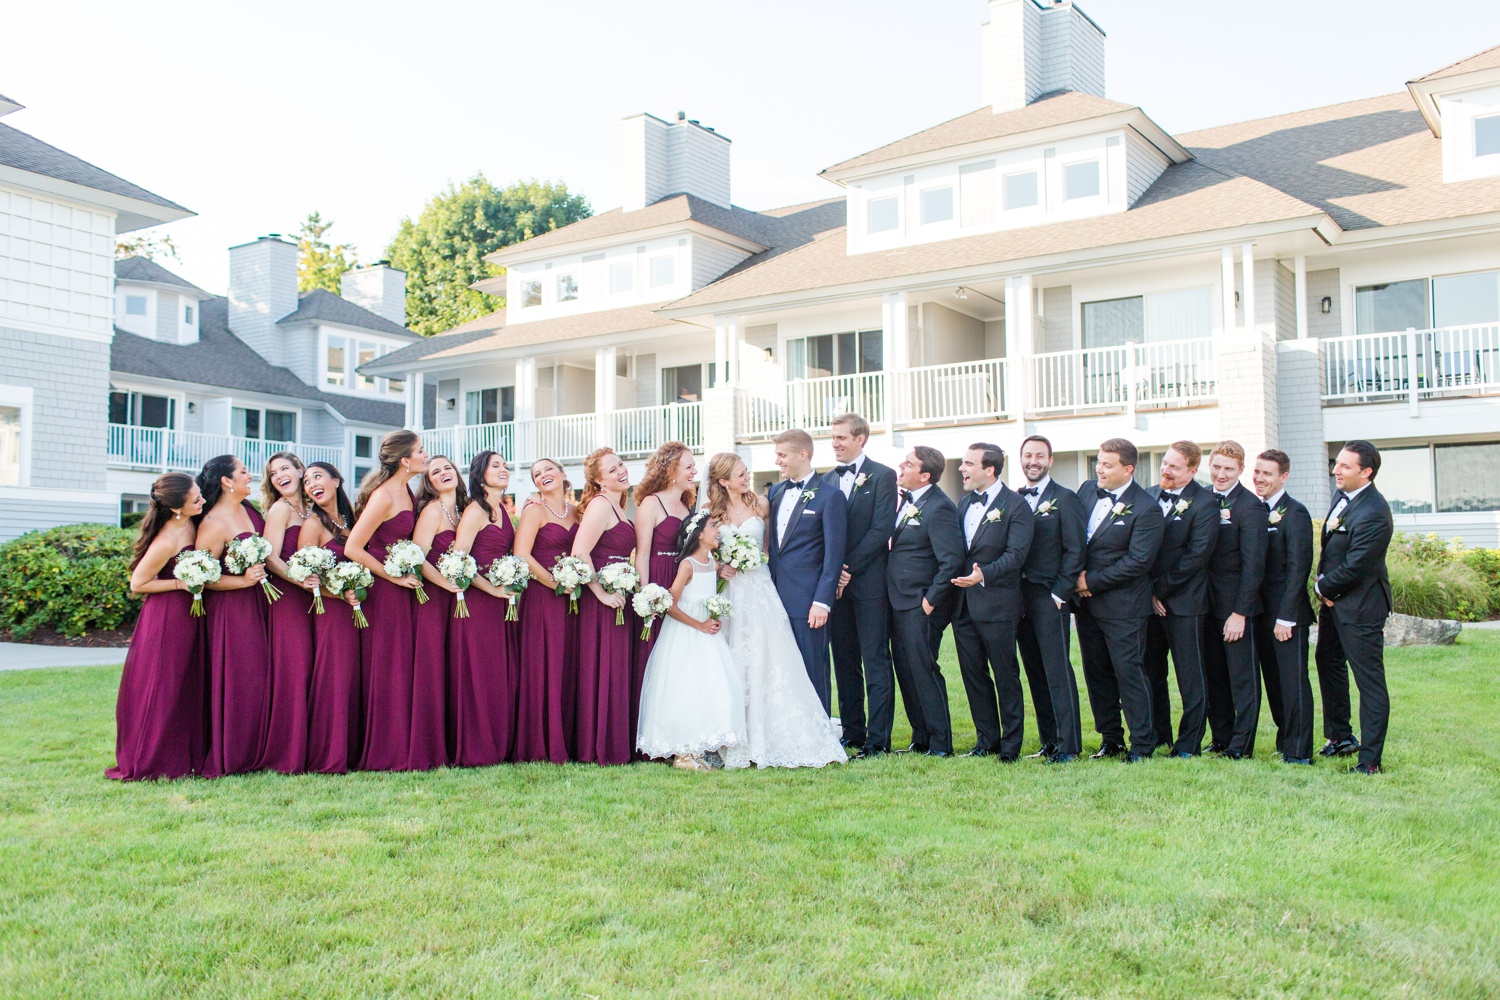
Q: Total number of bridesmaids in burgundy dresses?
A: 10